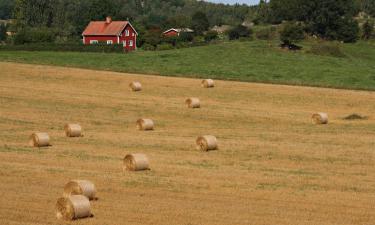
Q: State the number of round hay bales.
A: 11